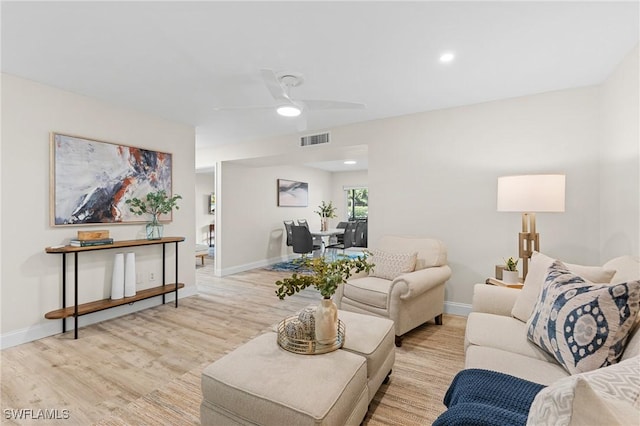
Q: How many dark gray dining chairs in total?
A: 6